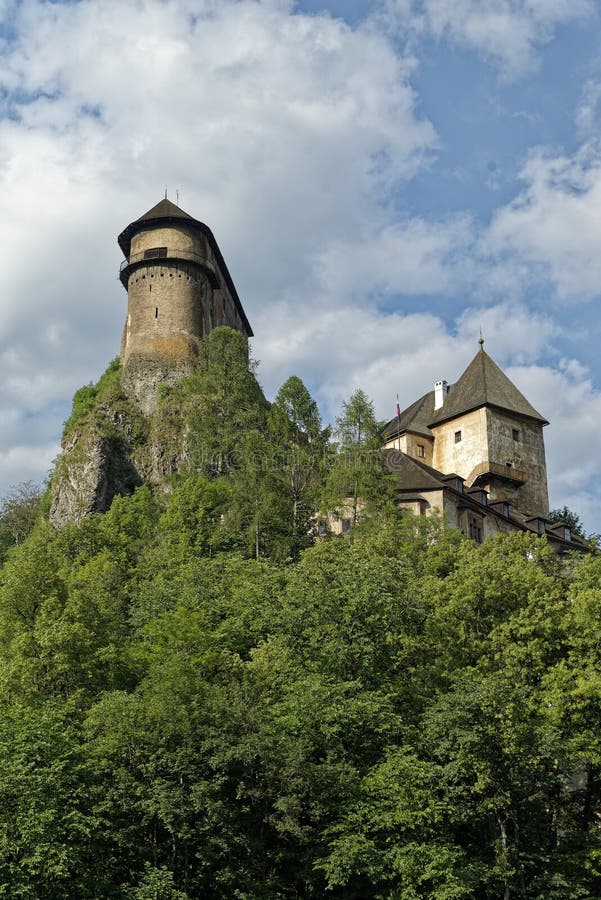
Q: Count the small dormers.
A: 5